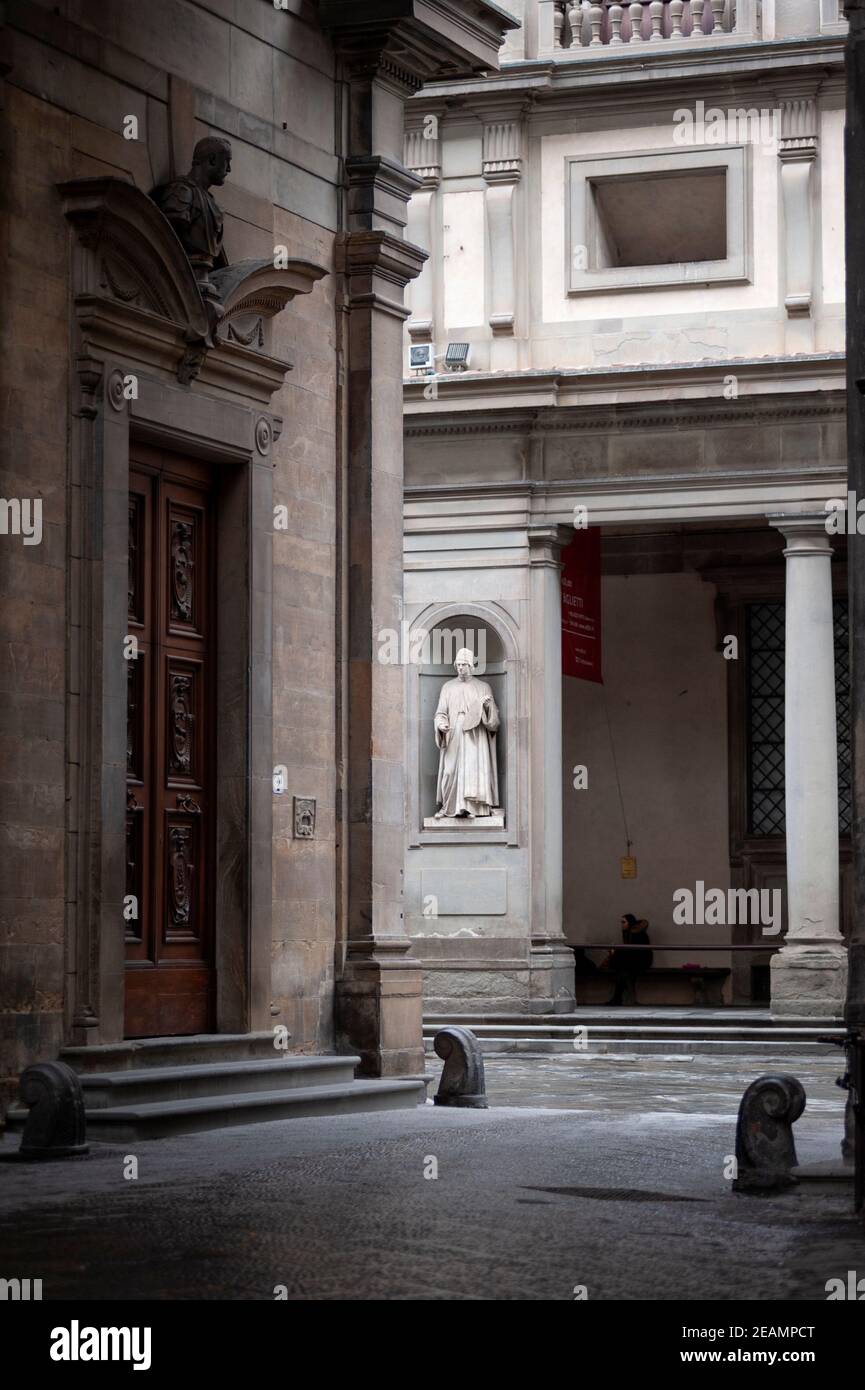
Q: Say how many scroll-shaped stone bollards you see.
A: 3